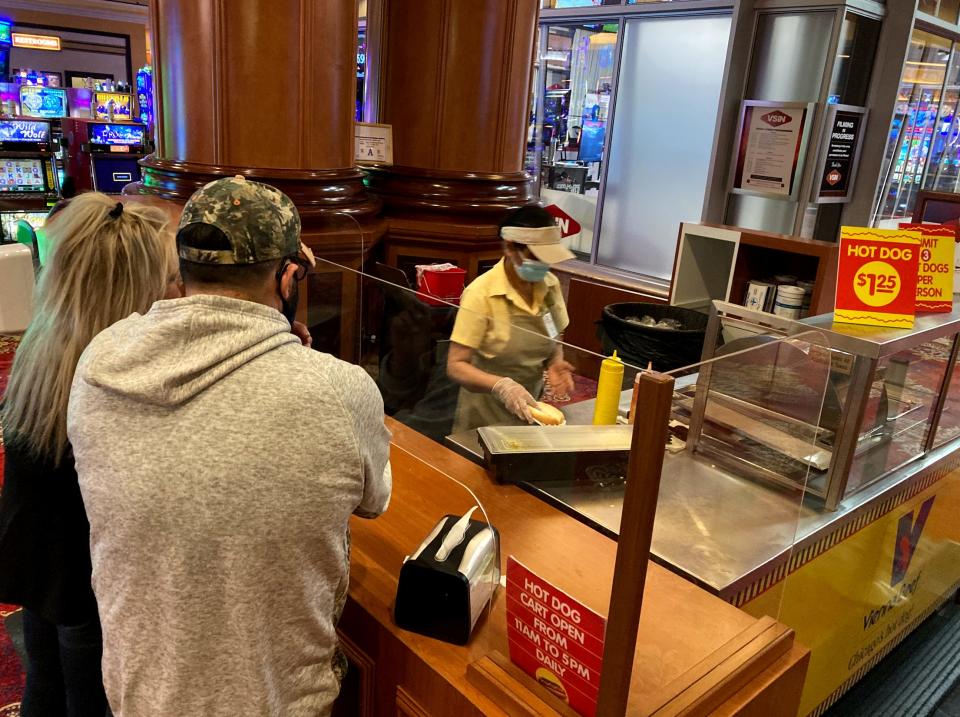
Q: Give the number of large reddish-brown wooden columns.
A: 2